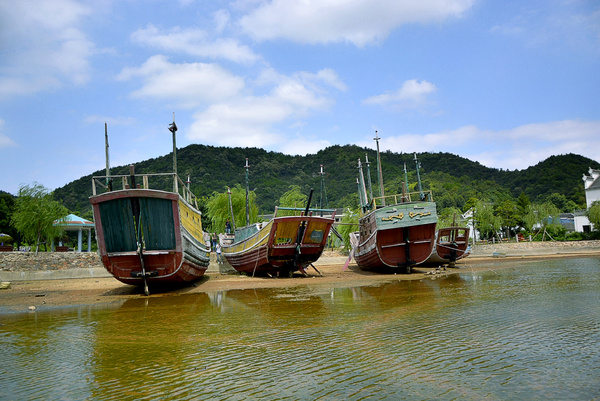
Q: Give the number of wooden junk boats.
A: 4